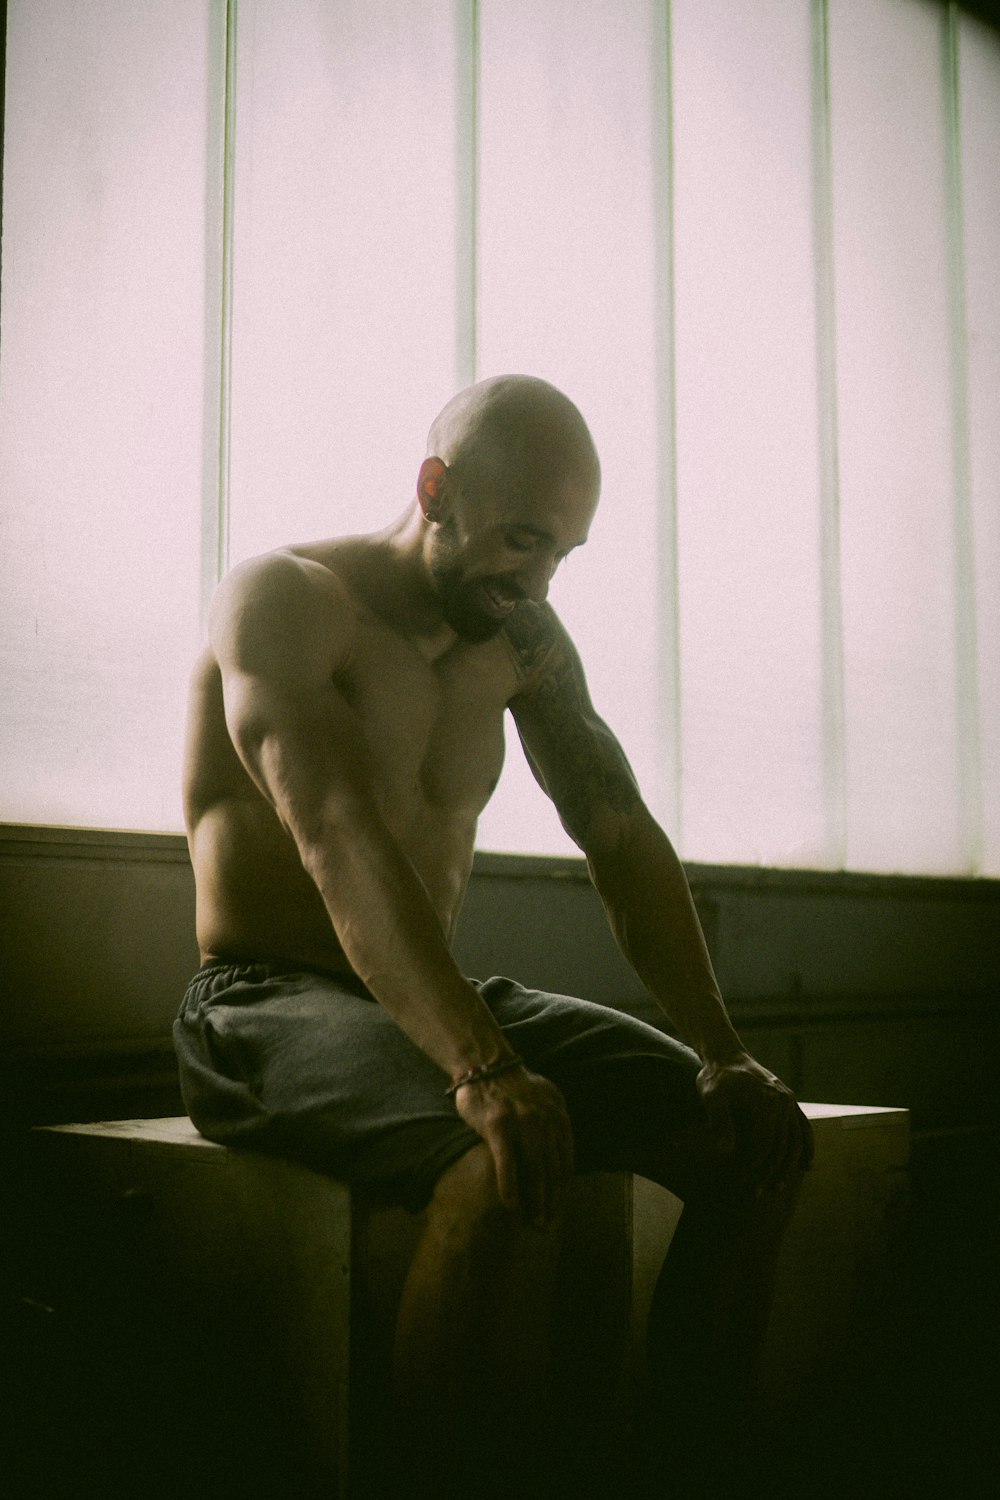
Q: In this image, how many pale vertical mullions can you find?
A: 5